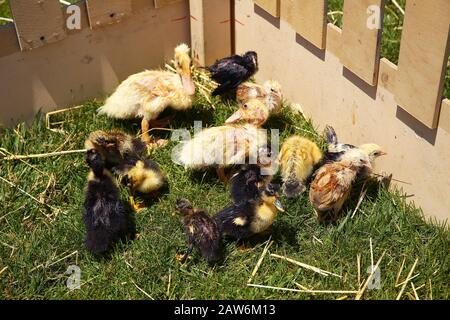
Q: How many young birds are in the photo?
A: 13